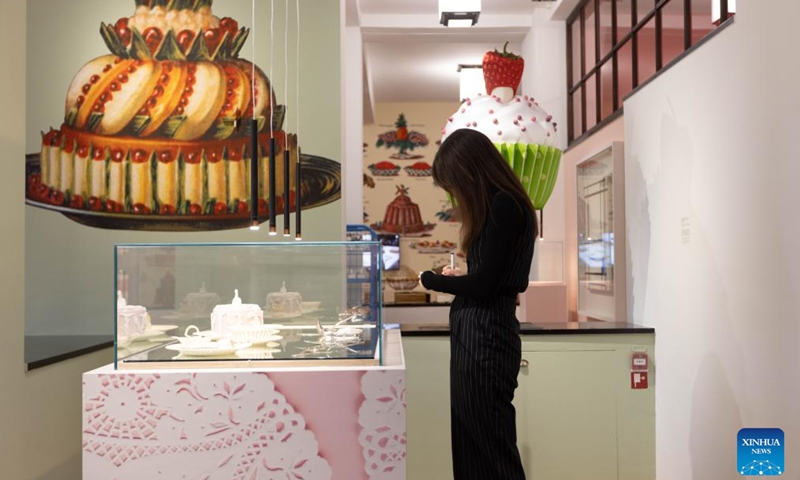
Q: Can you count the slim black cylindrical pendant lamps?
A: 4